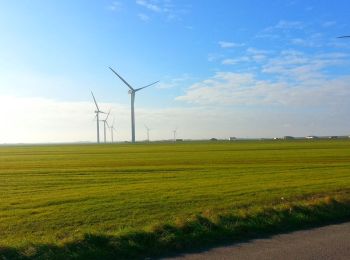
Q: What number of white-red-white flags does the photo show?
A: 0